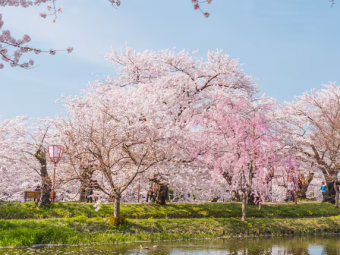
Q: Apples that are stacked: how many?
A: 0